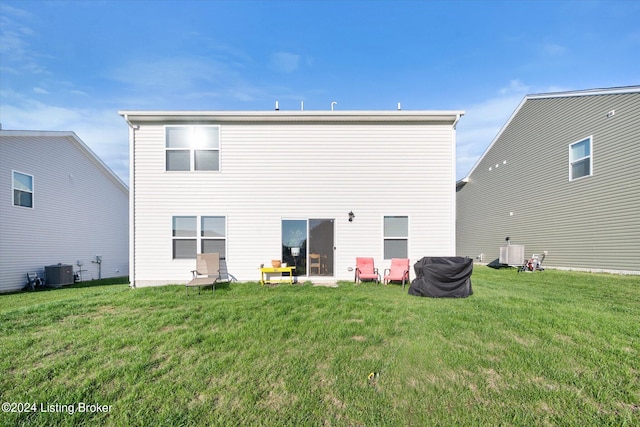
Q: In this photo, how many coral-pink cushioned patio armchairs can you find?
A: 2